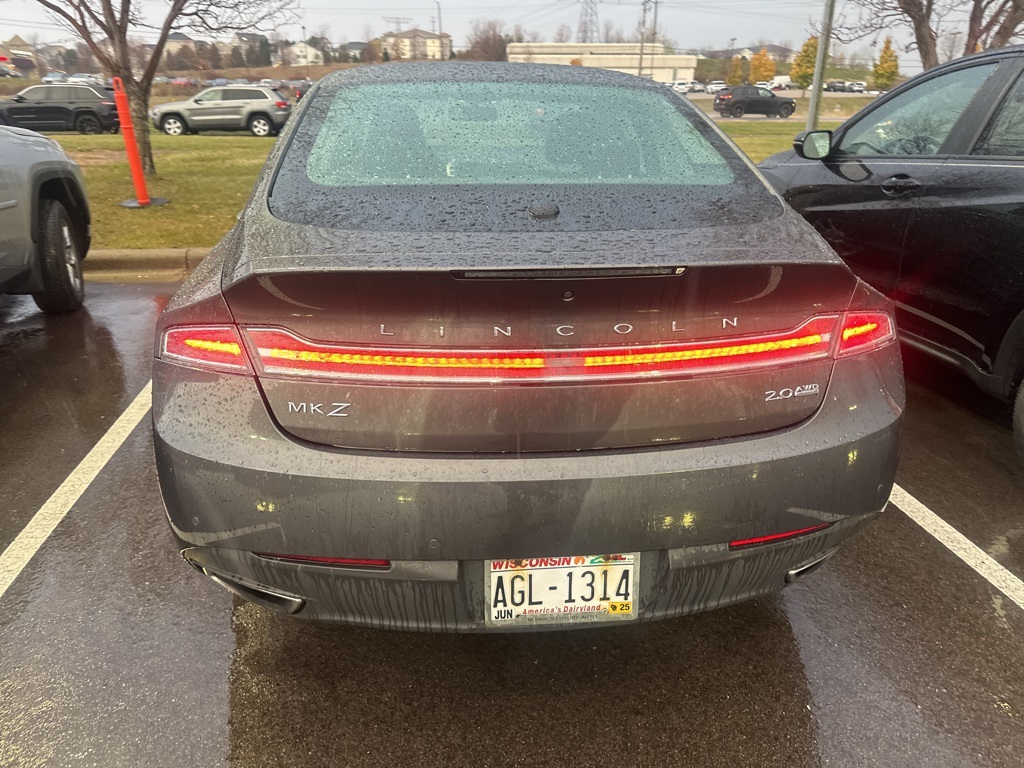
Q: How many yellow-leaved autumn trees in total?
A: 4